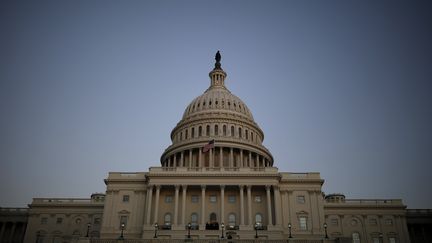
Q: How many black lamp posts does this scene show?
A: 8